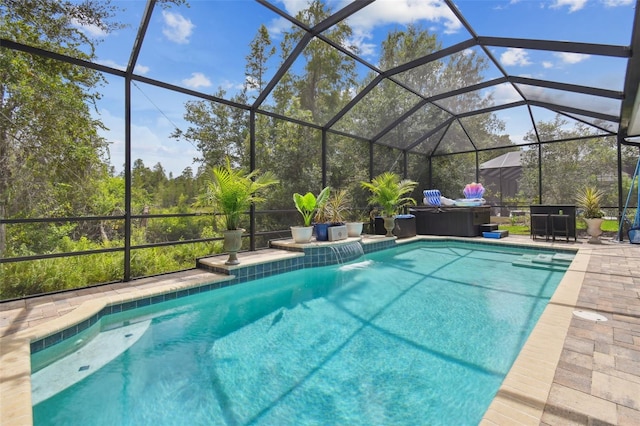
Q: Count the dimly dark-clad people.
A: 0